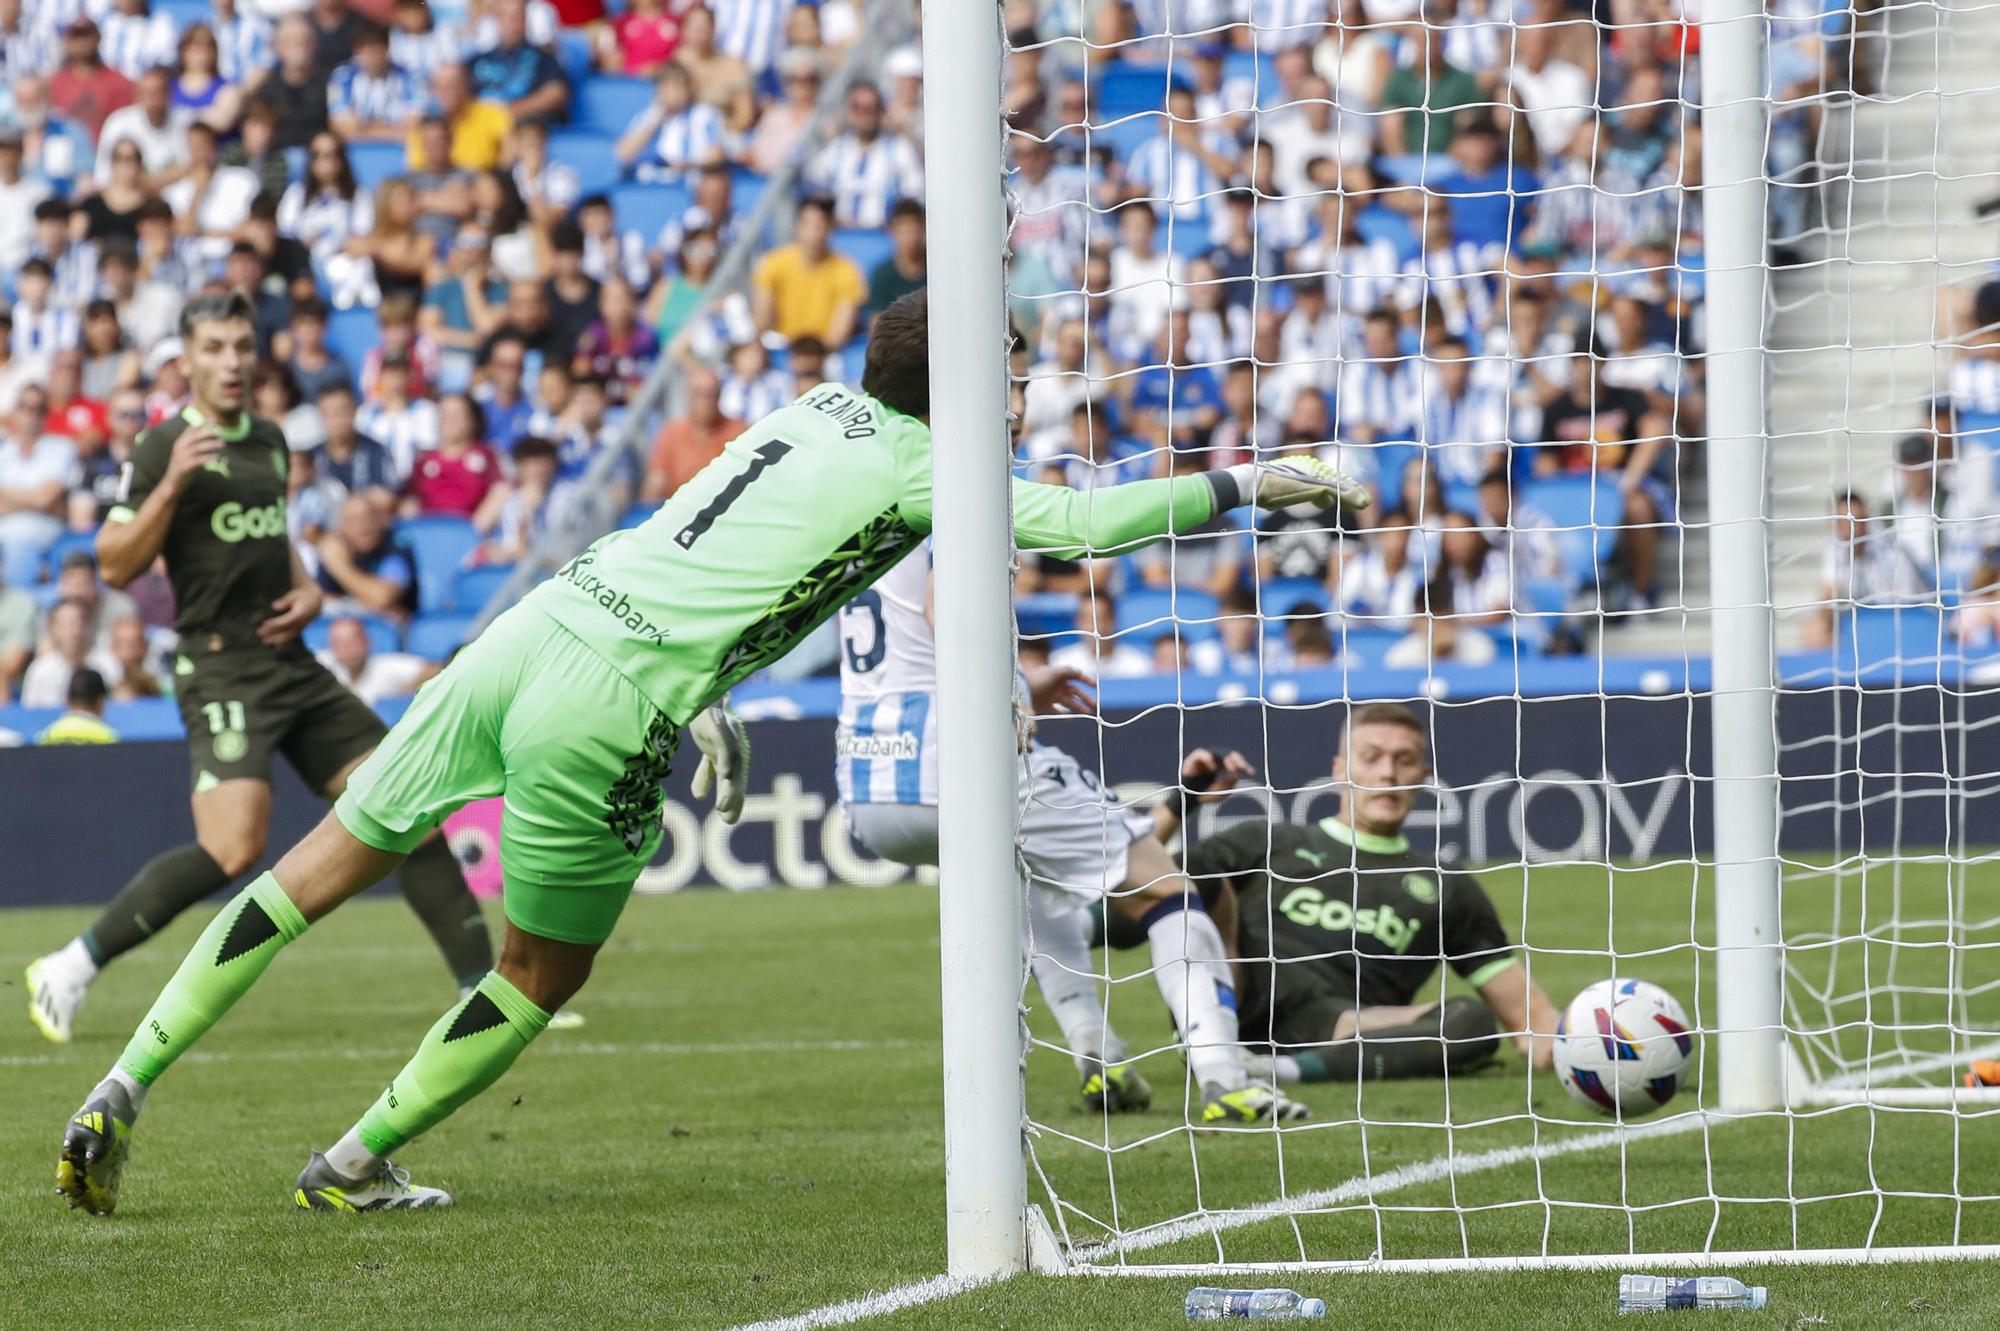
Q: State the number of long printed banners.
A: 1